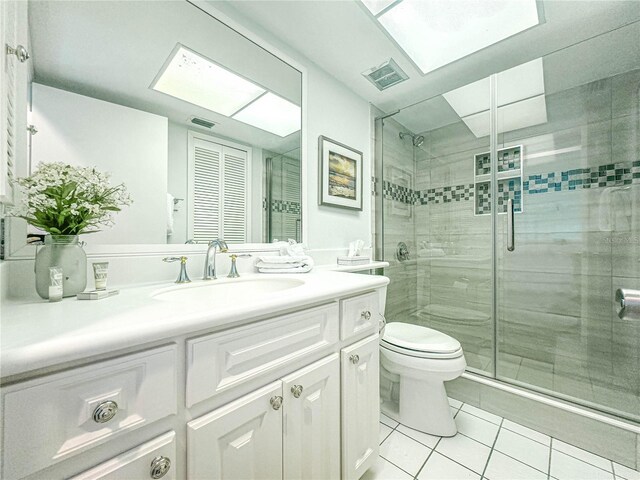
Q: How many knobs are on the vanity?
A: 6